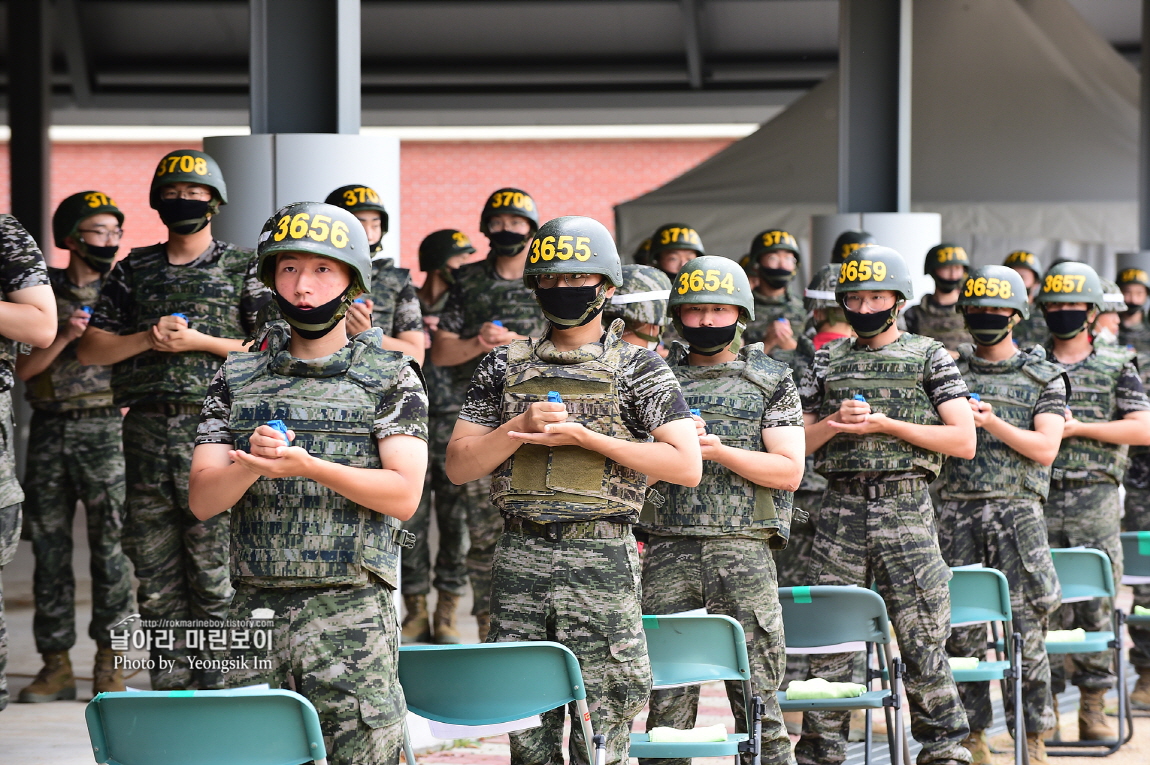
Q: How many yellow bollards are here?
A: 0